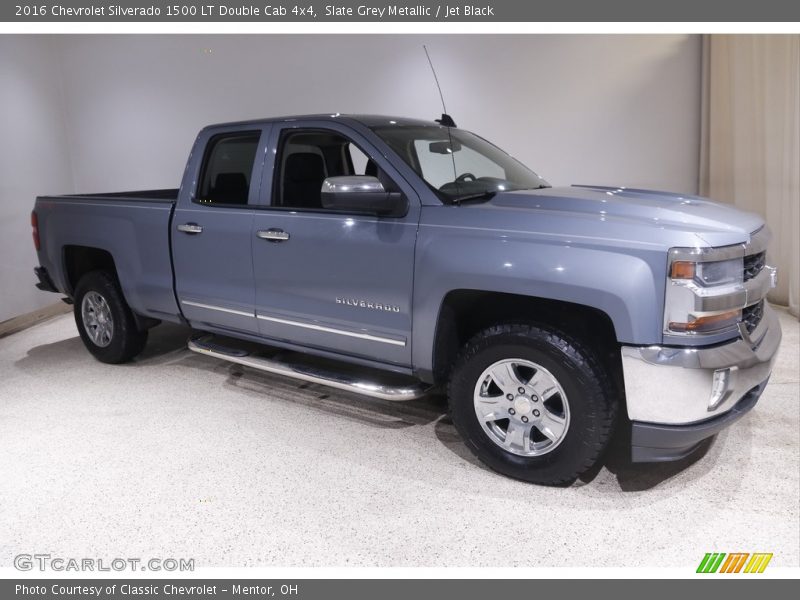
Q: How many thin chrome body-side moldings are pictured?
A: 2